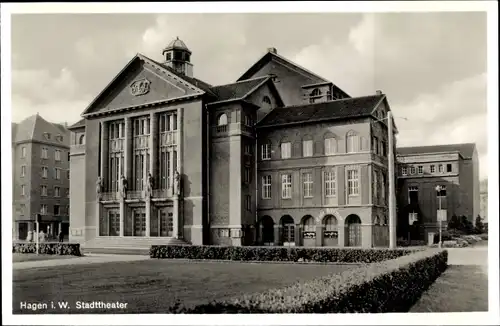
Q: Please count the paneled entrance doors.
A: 3